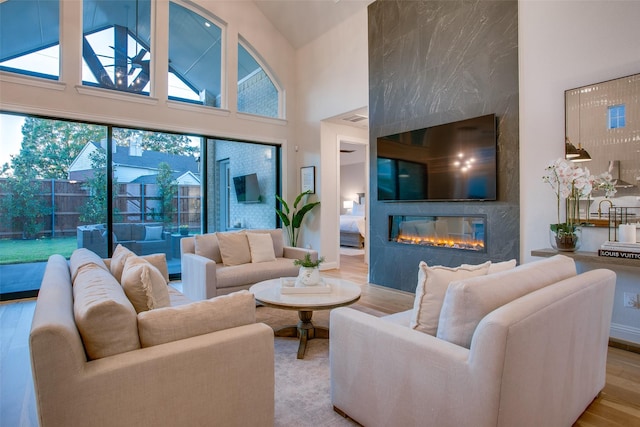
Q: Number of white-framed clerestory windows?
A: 4